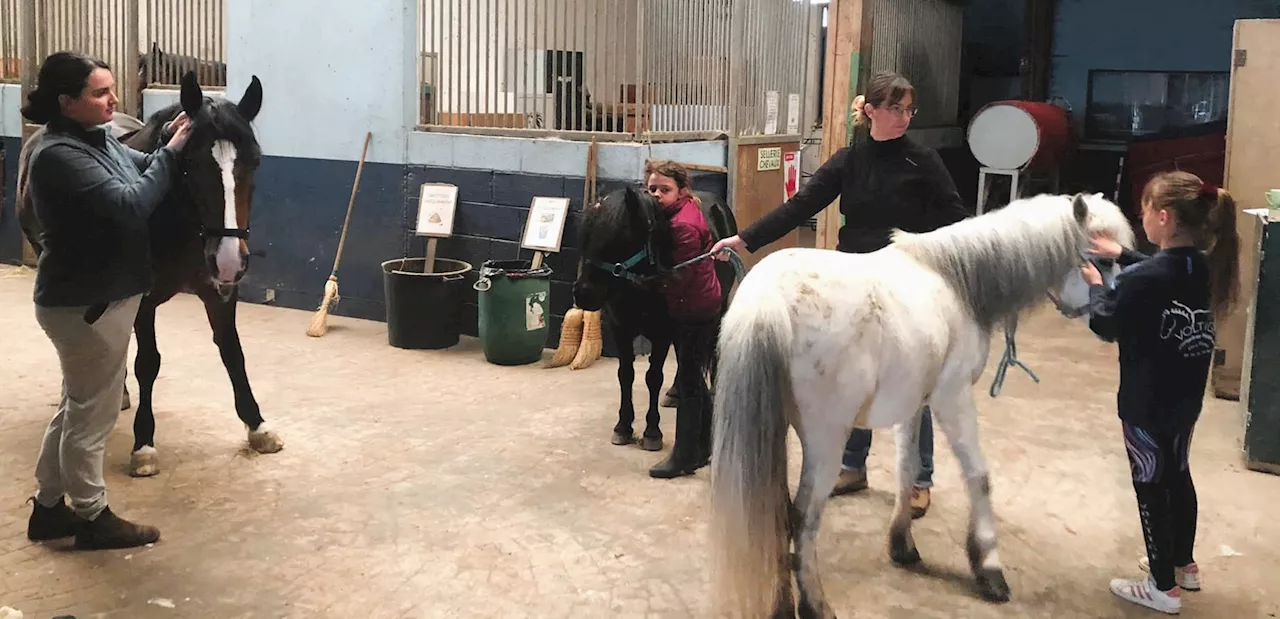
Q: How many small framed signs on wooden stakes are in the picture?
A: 2